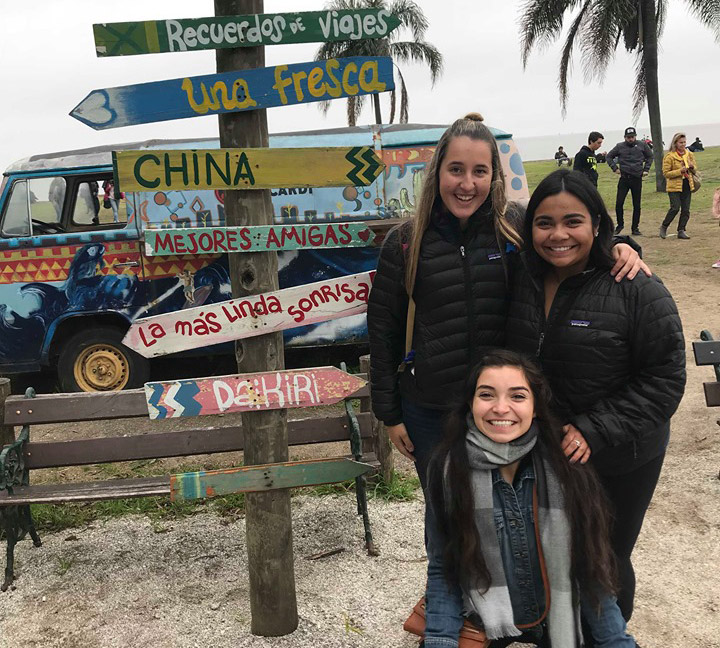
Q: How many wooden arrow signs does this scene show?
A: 7